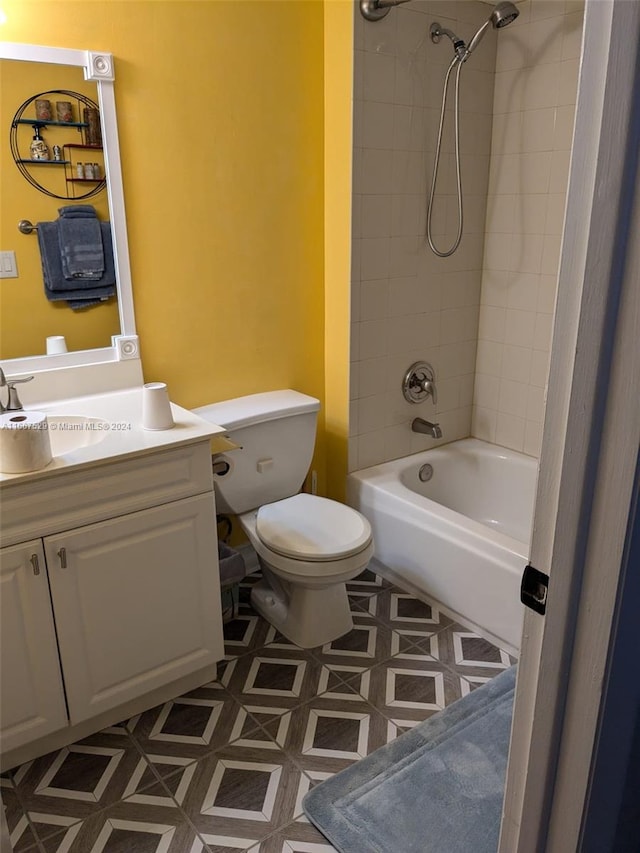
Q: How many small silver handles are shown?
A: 2